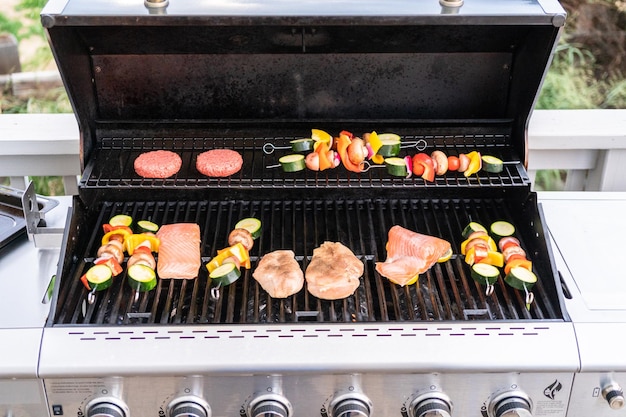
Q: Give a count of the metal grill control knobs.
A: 6